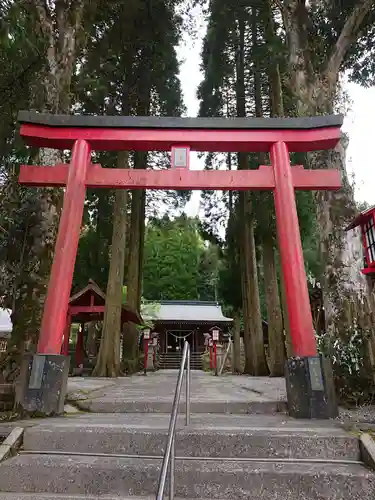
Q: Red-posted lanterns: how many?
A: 4